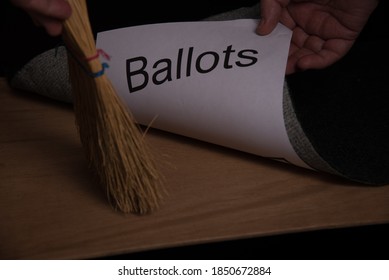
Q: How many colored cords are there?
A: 2